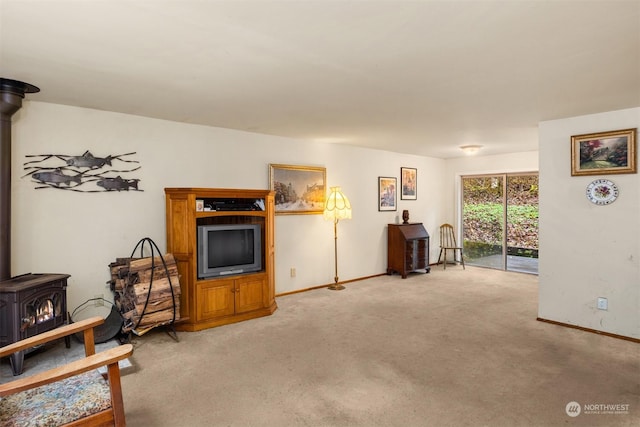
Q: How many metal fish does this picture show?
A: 3